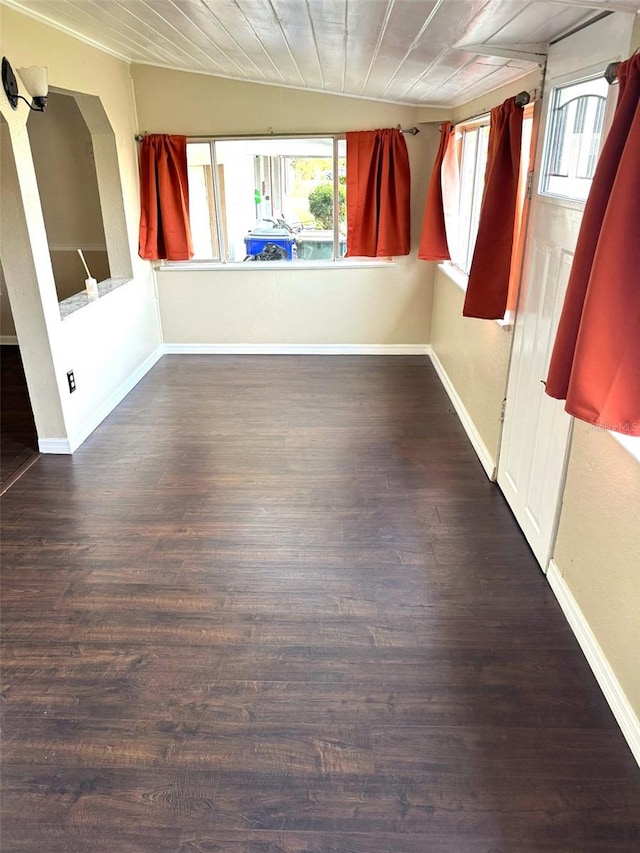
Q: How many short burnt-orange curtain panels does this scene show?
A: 5